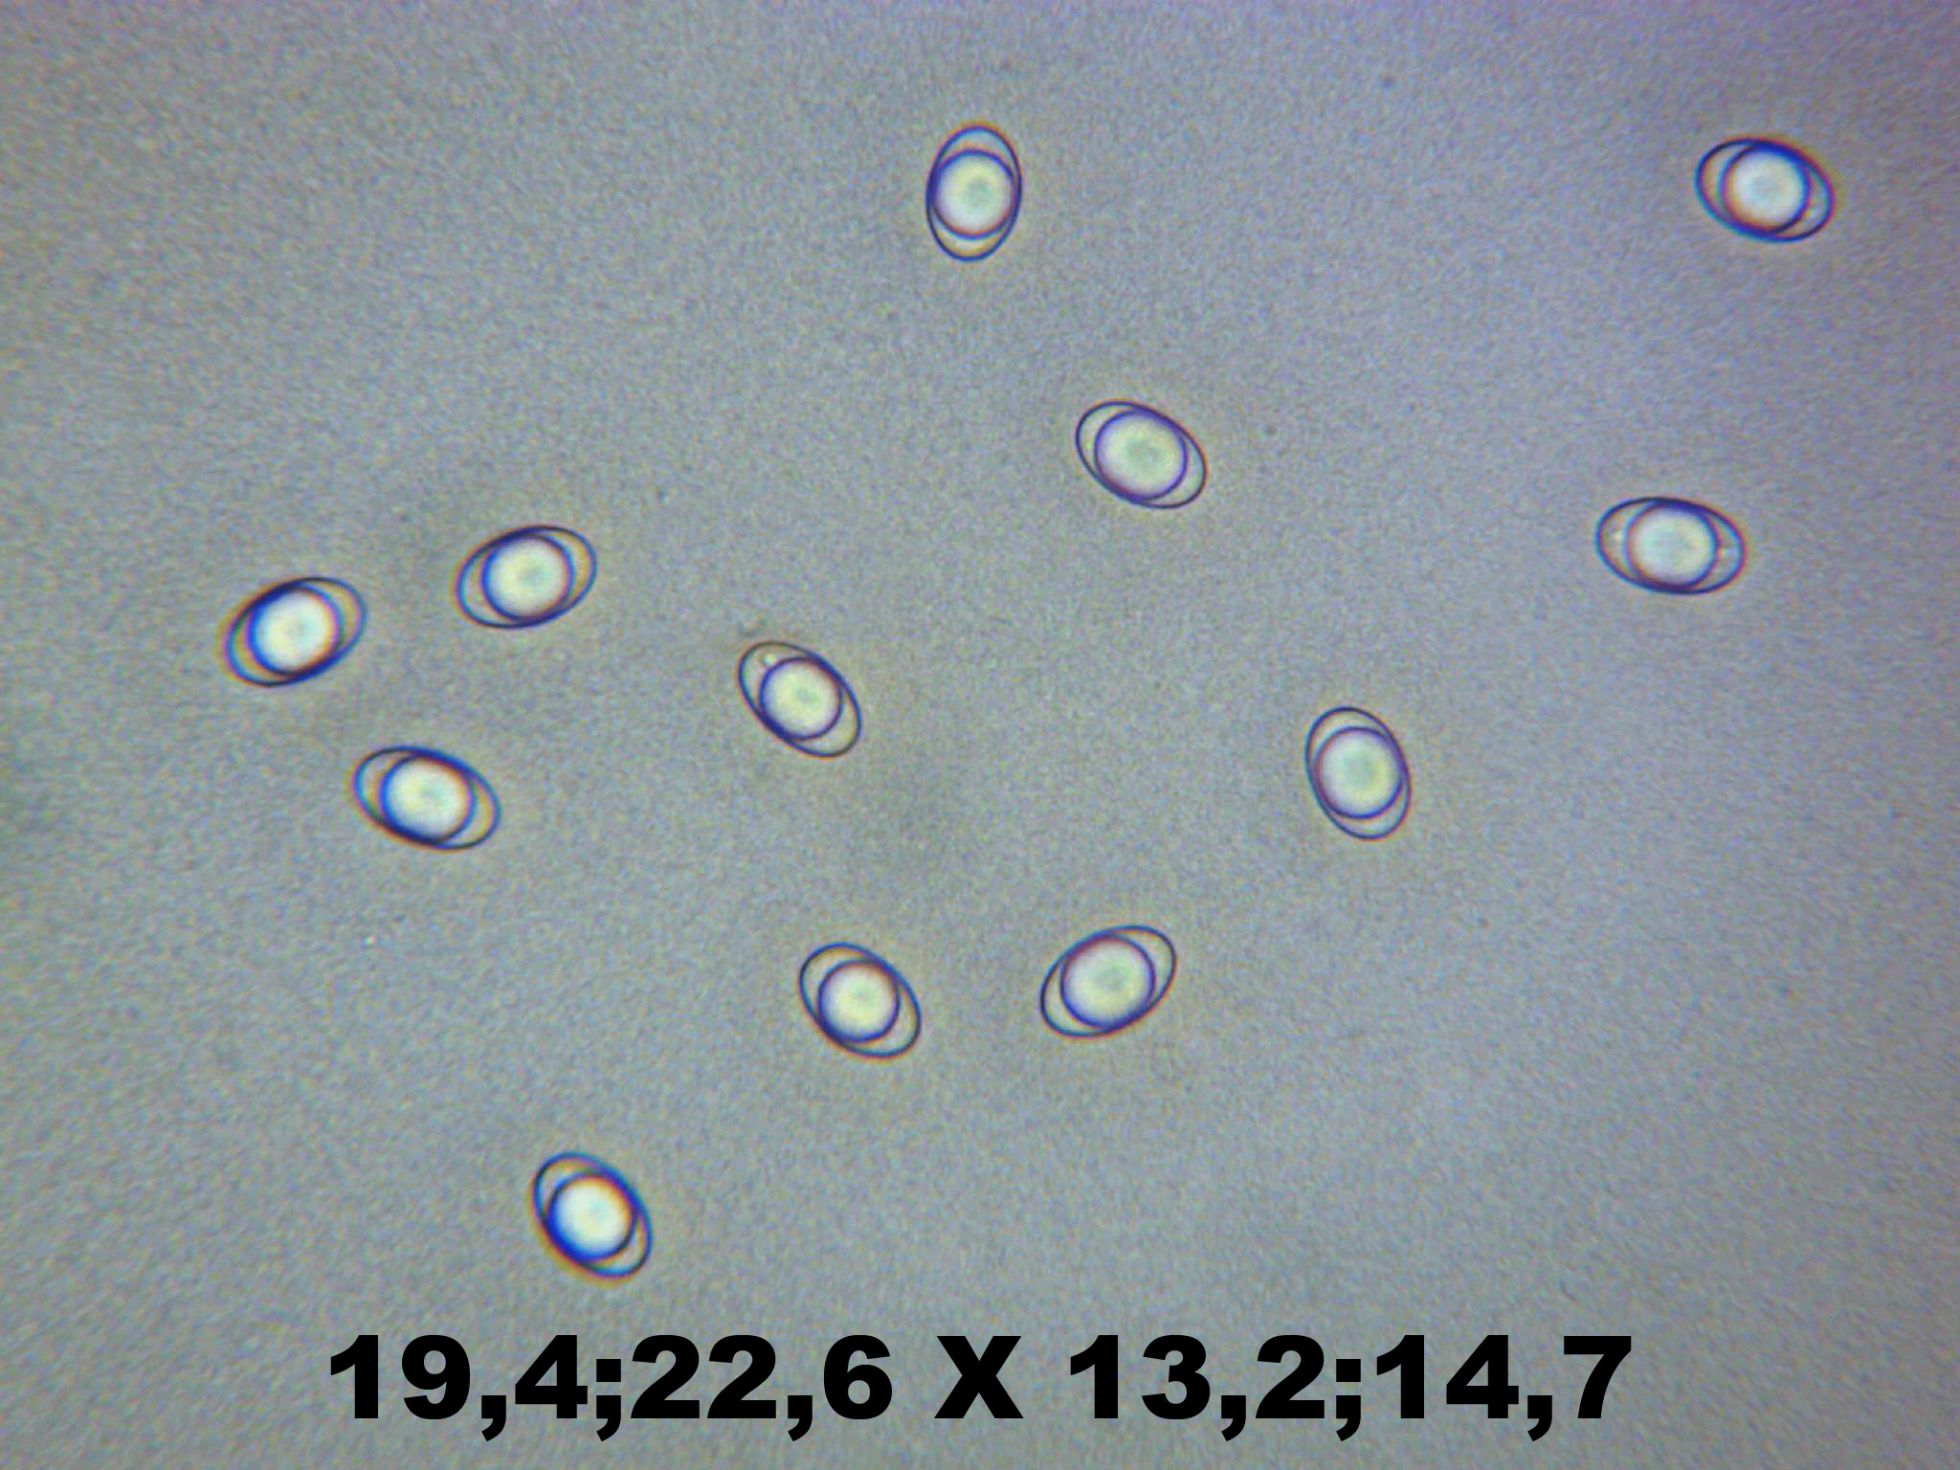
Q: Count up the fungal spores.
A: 12